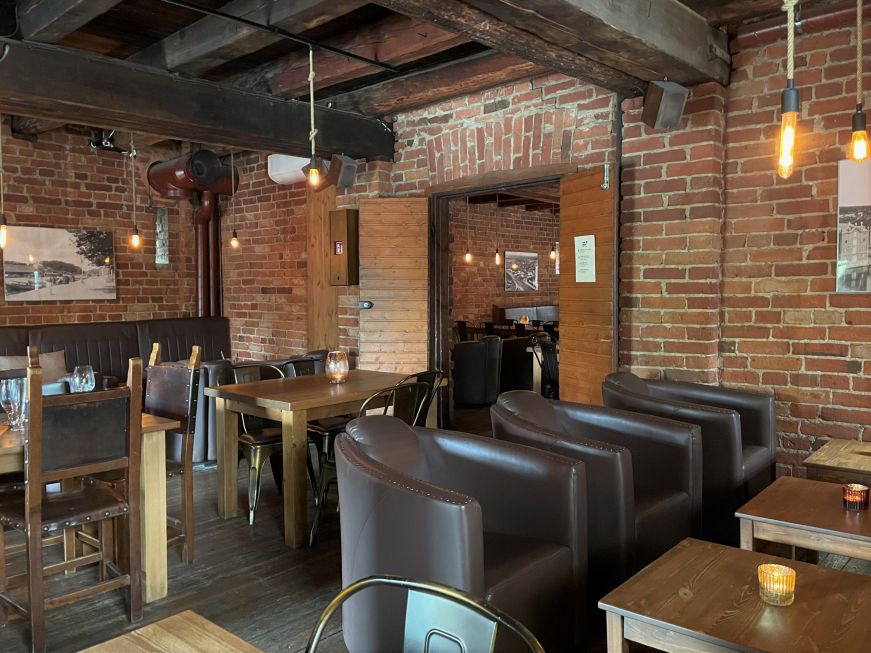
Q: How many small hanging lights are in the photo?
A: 9